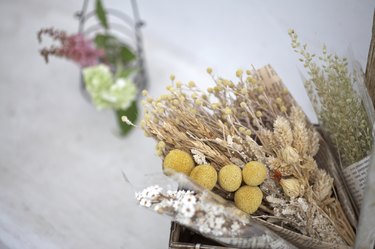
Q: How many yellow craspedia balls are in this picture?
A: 5